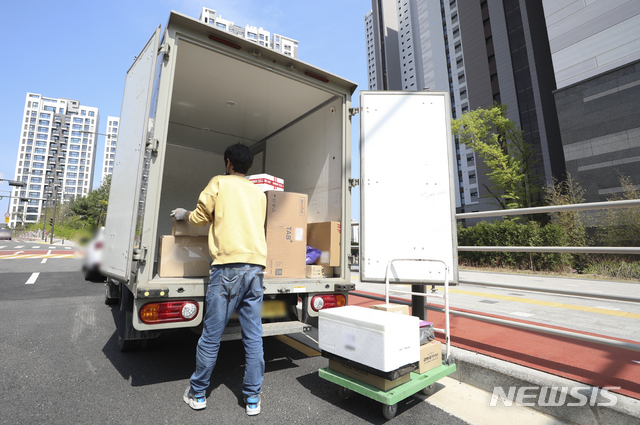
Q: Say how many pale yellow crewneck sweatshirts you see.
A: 1